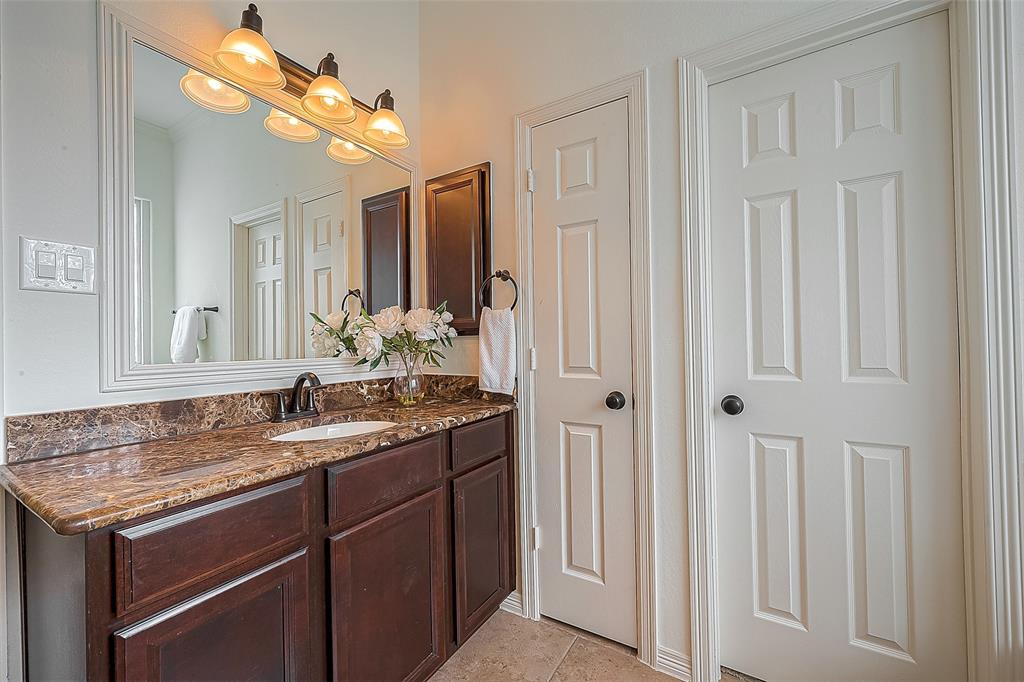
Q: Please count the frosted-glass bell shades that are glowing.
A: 3